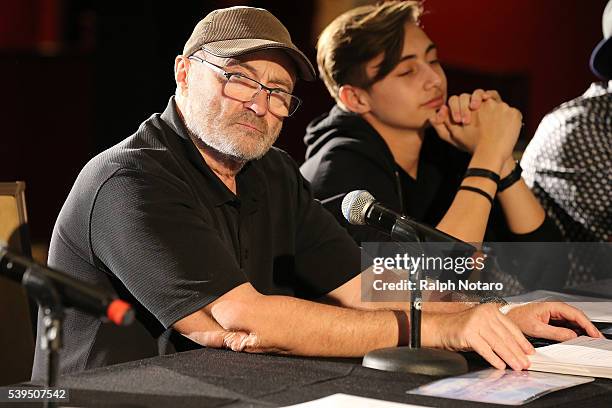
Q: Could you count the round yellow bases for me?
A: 0